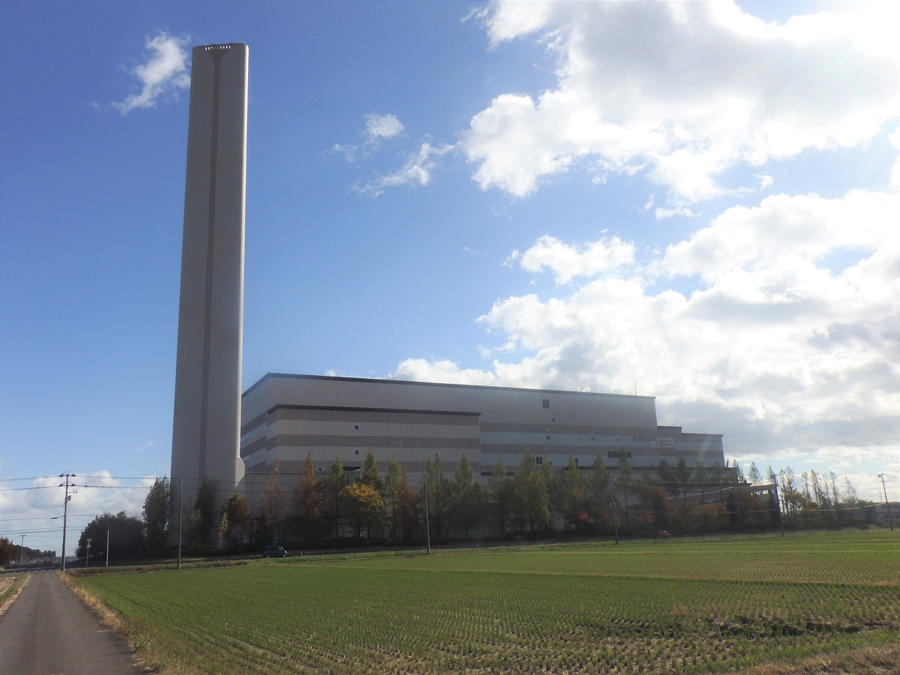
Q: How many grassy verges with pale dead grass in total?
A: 2